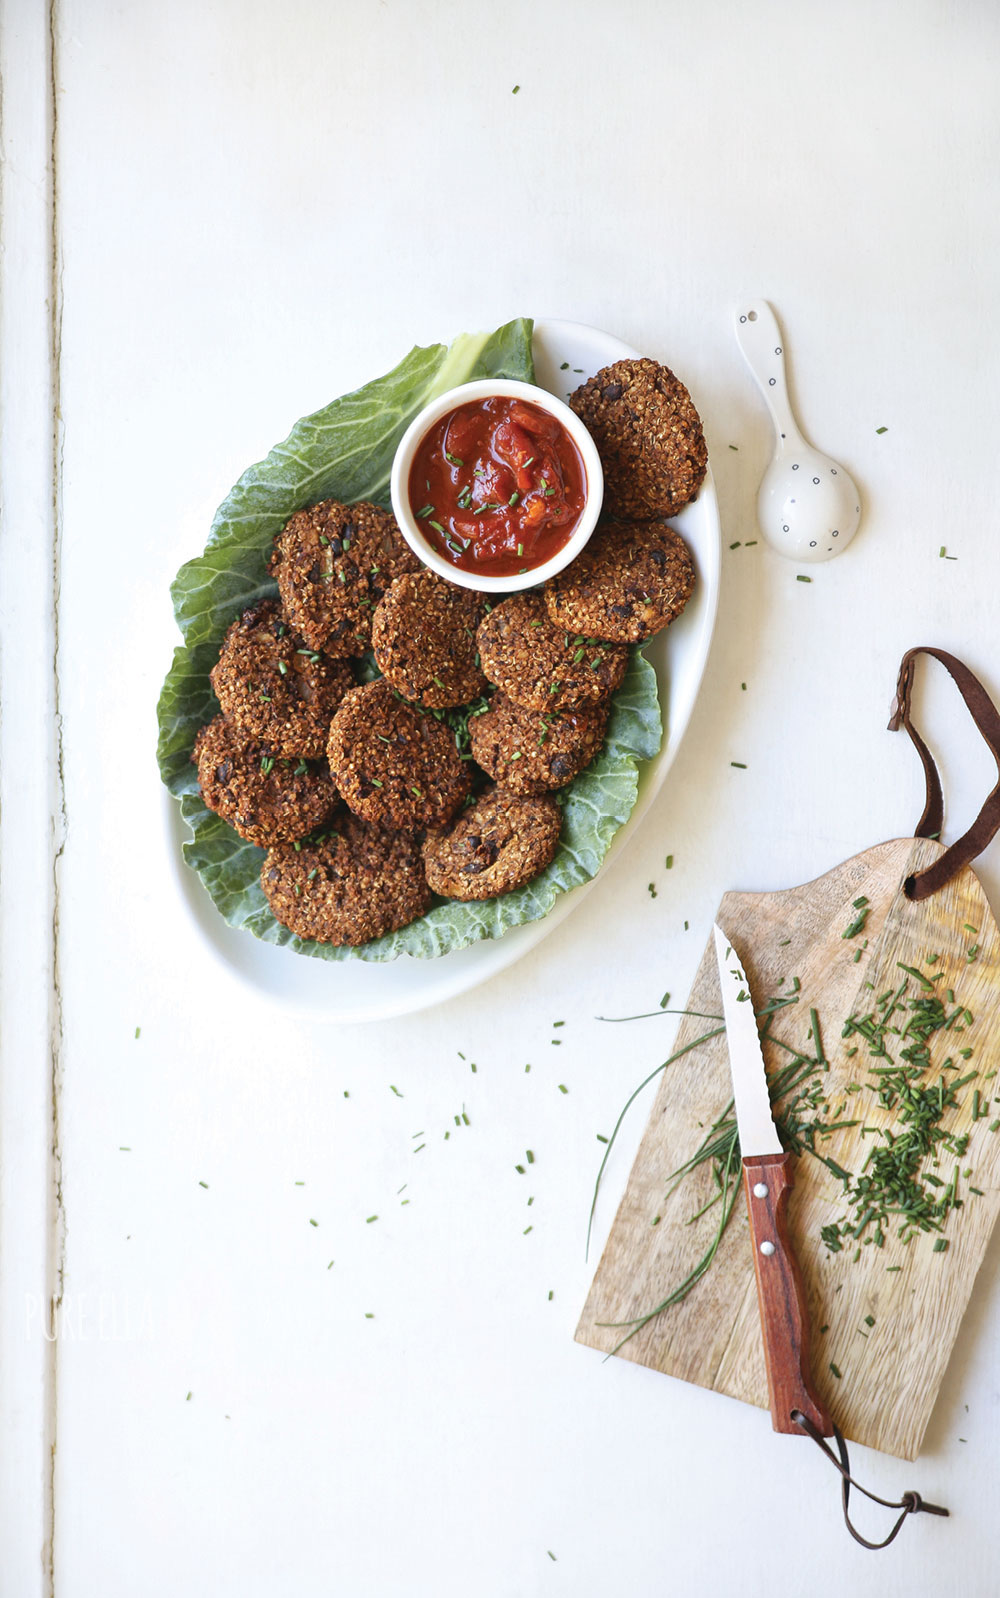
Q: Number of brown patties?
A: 11